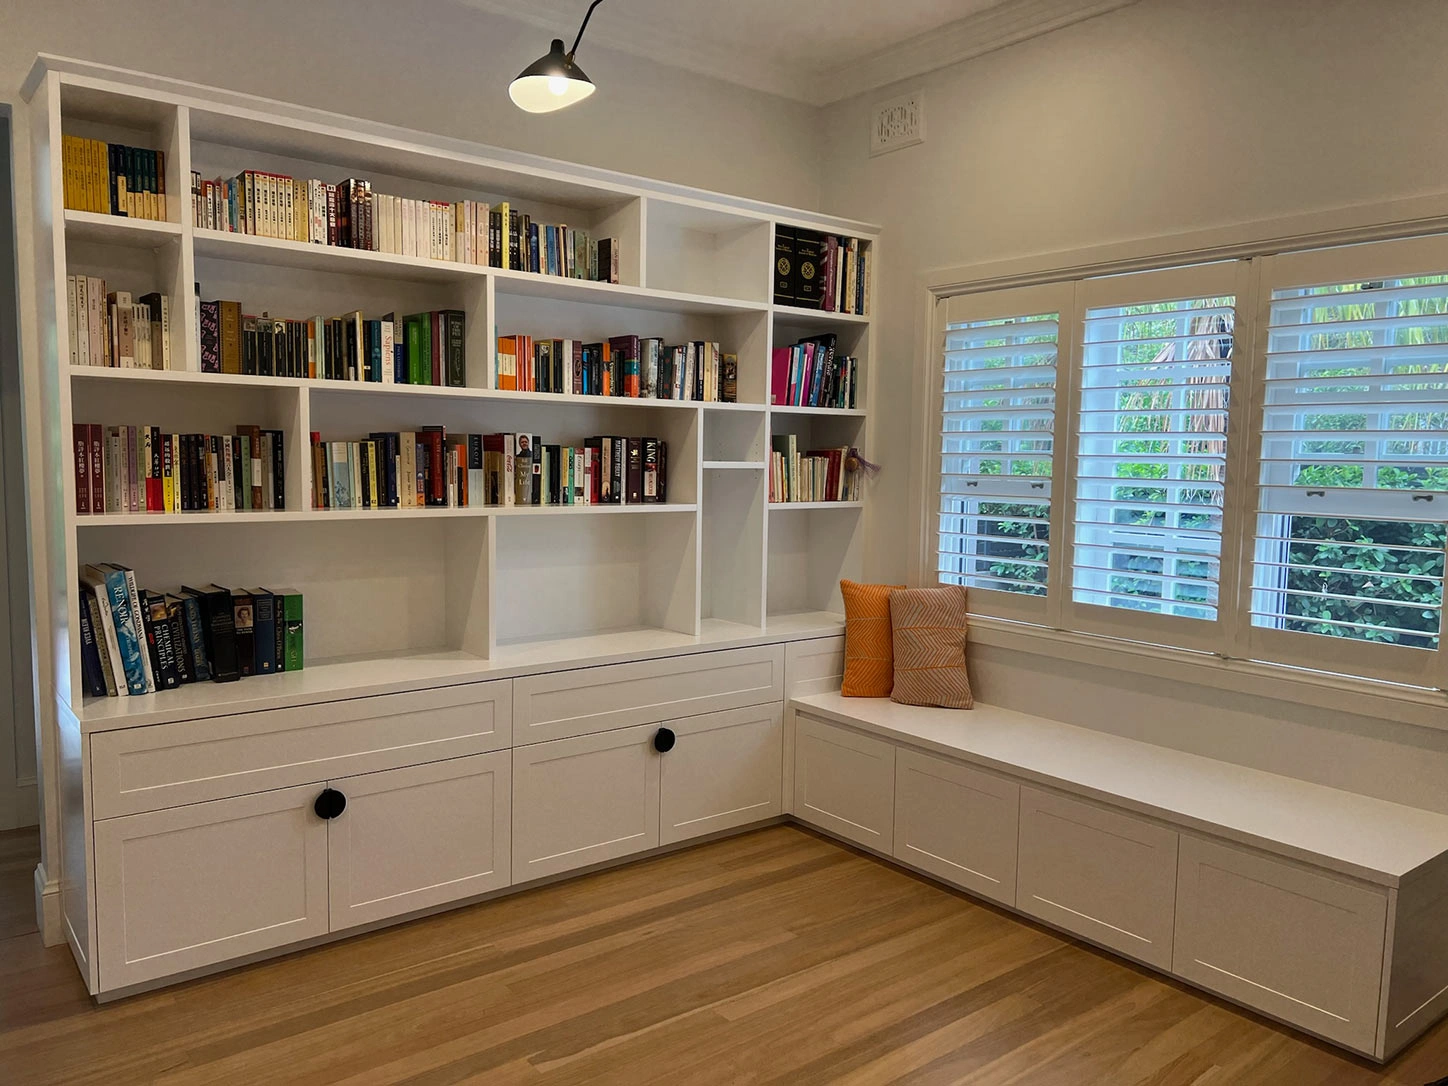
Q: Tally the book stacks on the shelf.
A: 11